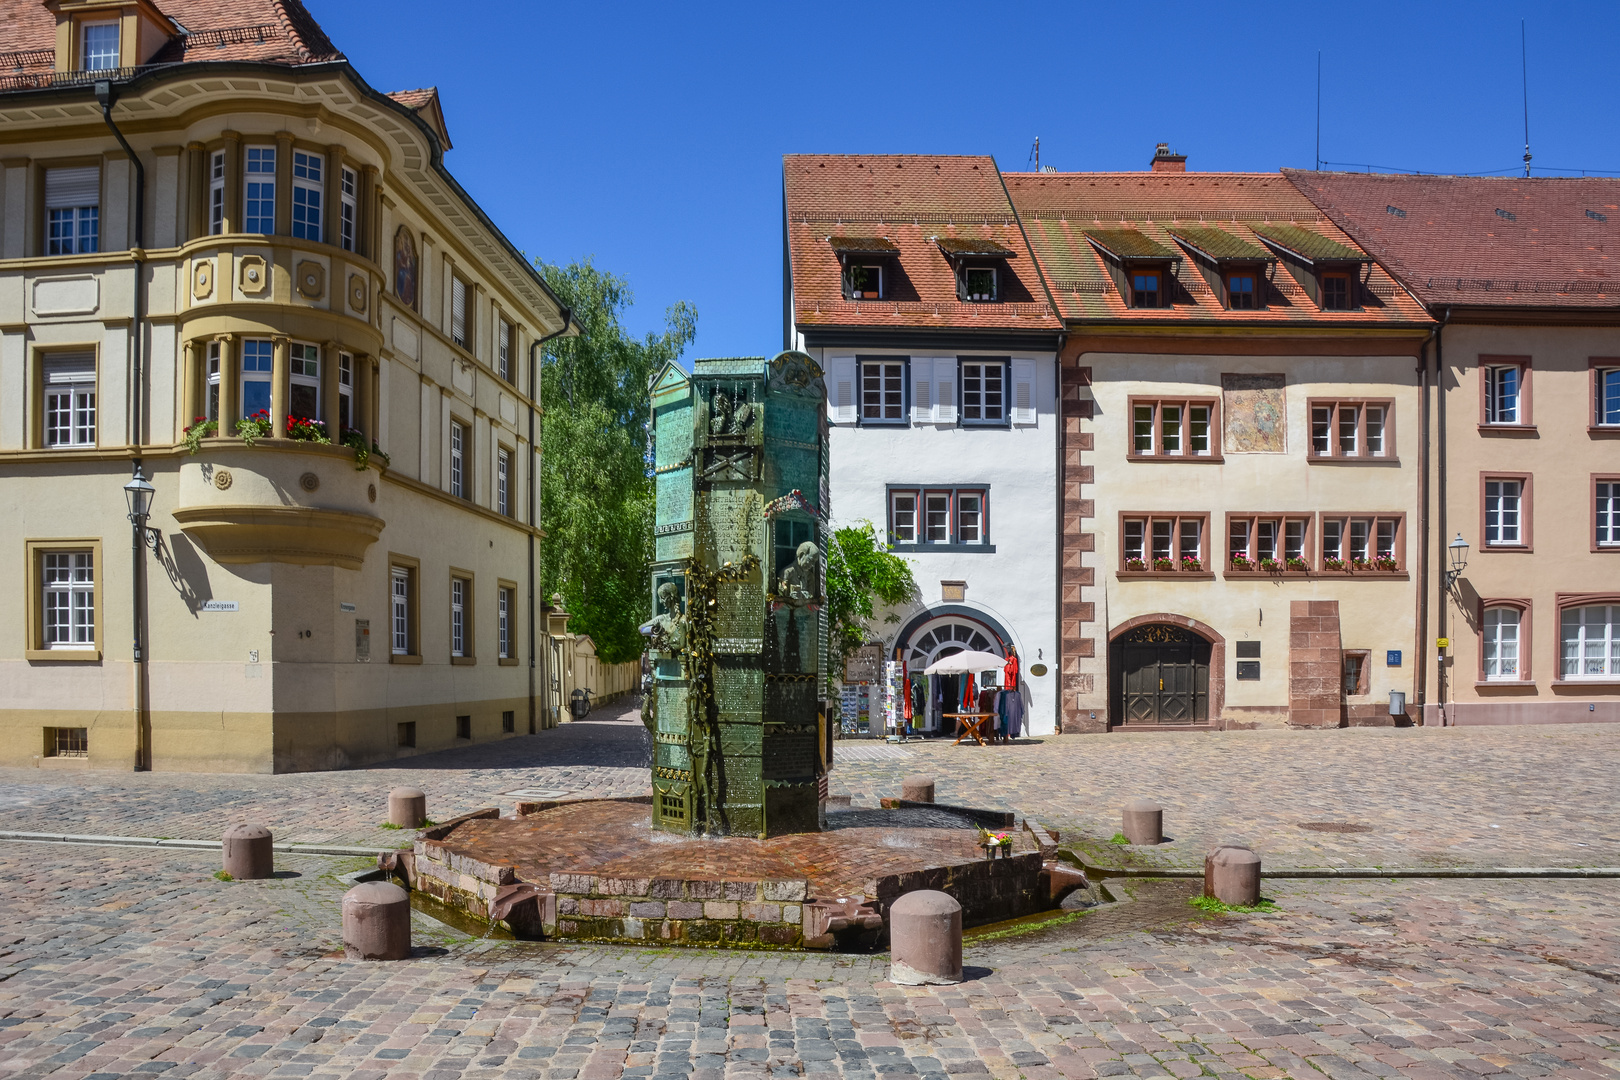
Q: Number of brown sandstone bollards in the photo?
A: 7